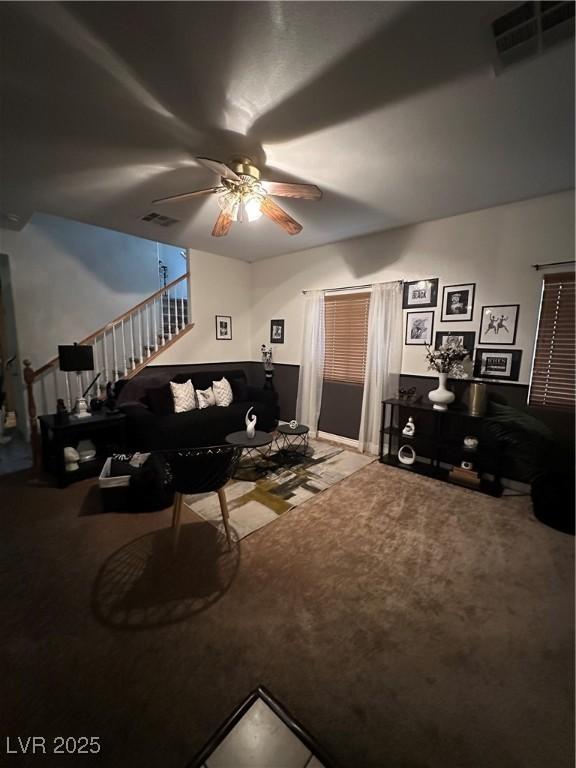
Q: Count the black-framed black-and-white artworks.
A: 8